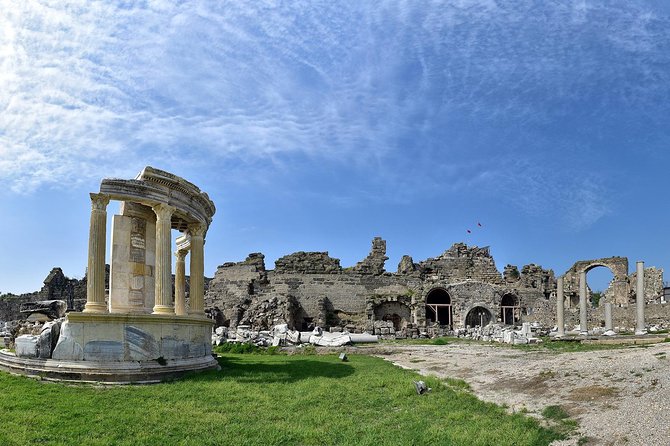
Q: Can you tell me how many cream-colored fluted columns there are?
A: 4